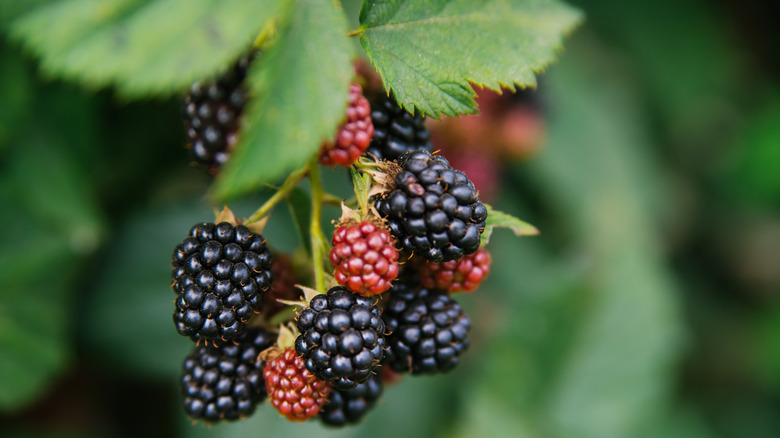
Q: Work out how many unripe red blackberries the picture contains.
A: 4